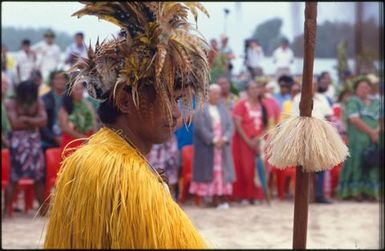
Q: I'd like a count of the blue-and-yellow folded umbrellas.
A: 1